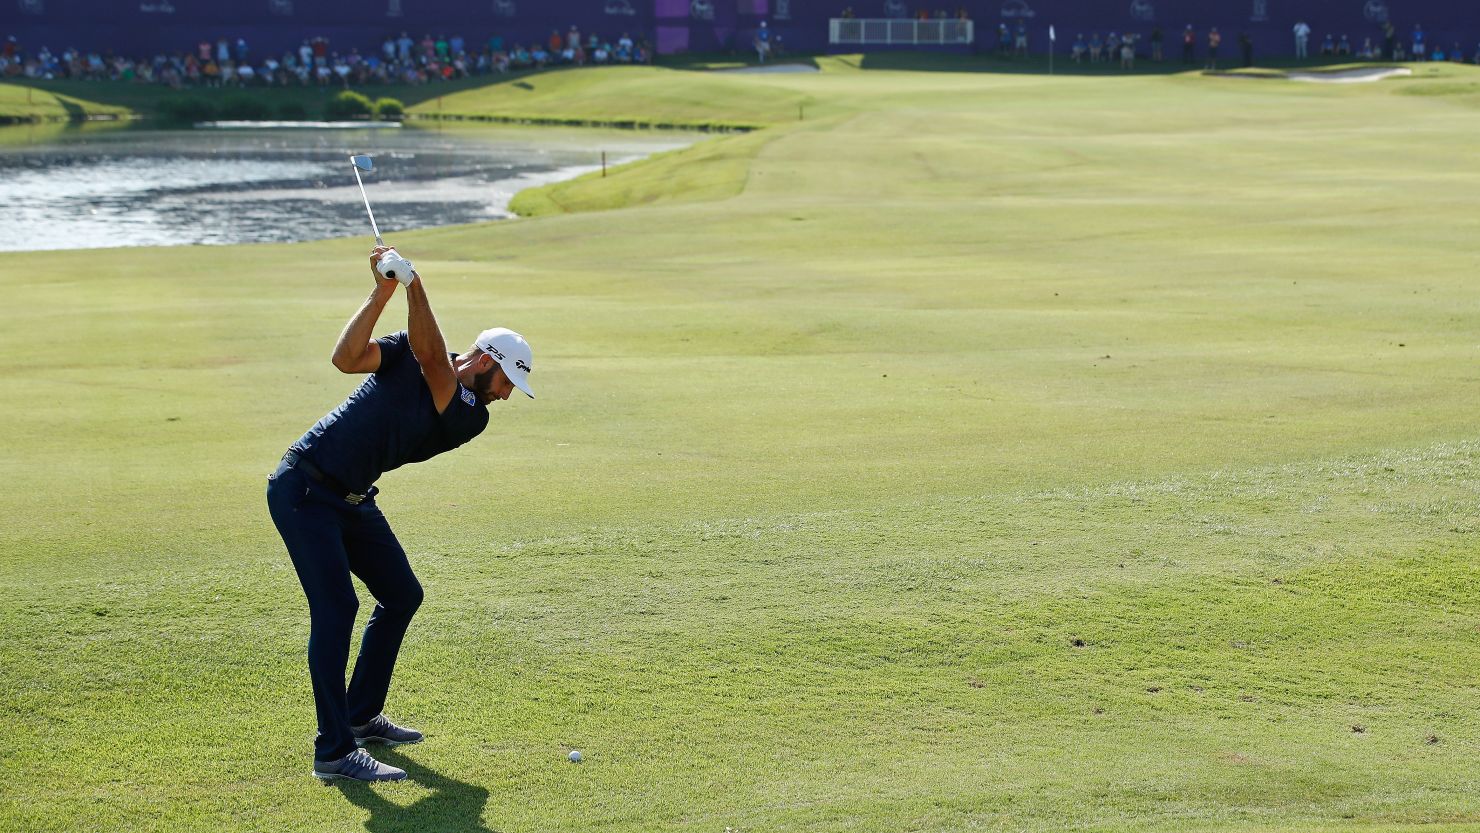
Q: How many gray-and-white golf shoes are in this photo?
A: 2